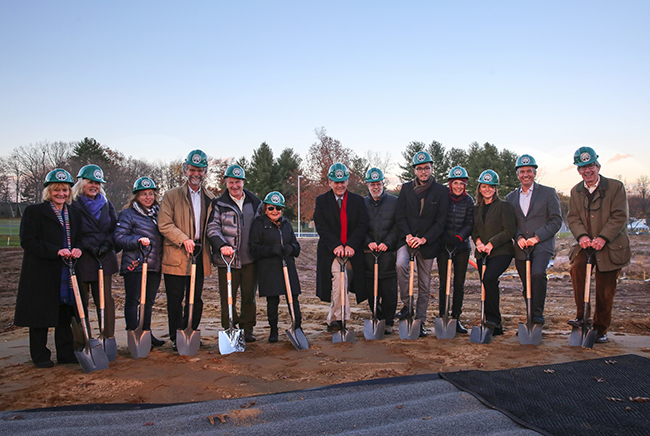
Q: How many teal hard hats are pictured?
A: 13